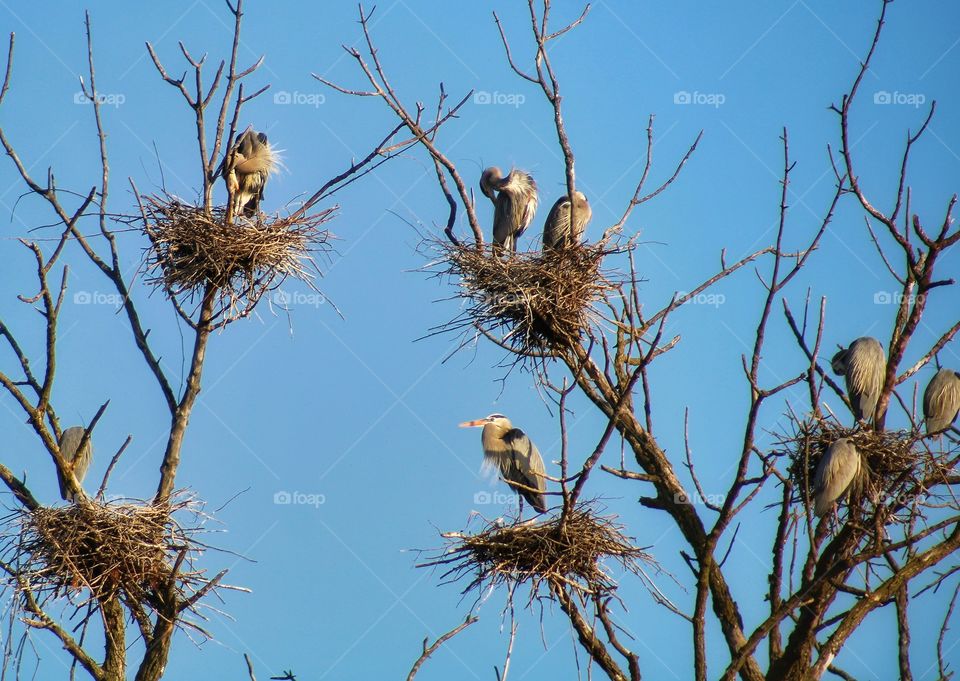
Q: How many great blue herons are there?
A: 8